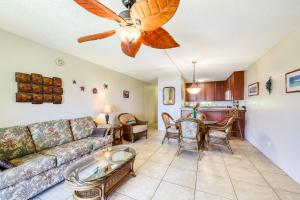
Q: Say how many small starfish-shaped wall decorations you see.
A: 3